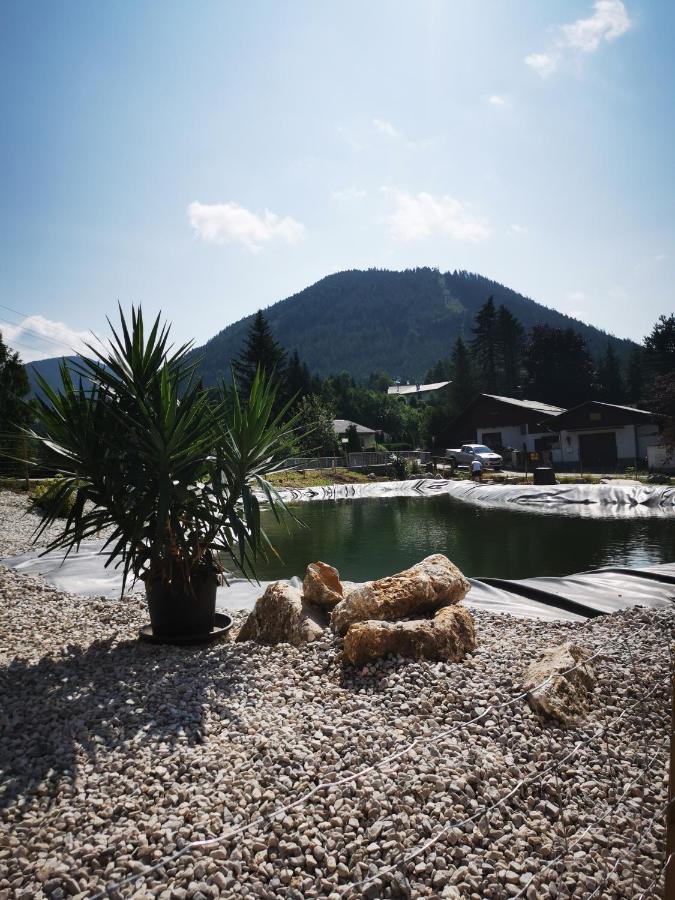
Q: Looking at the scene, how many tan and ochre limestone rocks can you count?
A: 5